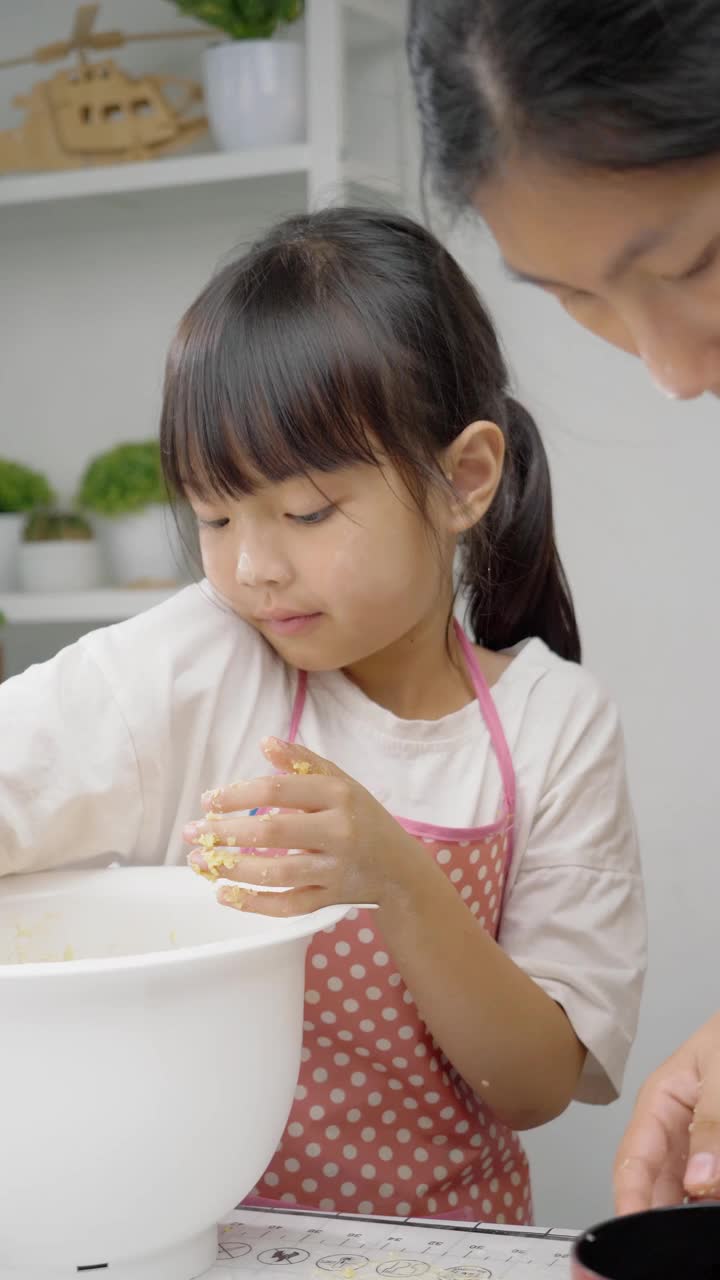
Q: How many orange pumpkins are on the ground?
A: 0